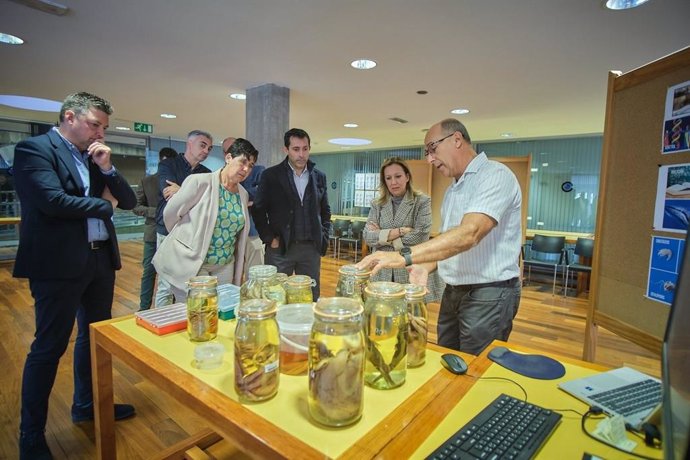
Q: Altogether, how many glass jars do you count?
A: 9